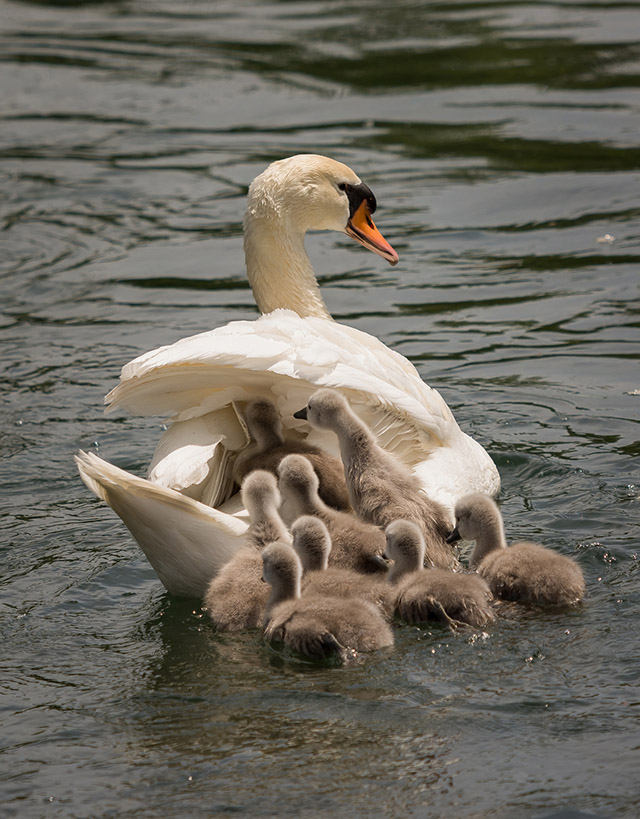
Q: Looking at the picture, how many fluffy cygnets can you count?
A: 8